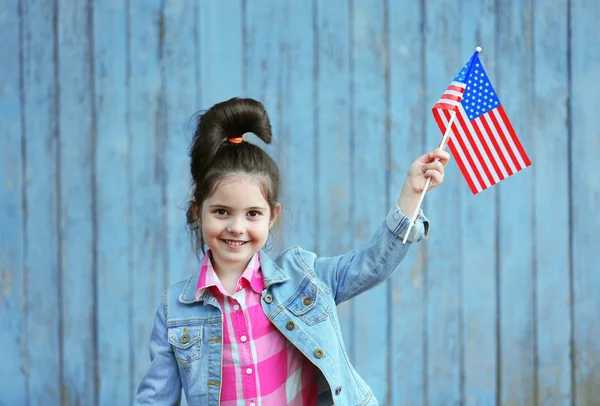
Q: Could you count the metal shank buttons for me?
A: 6